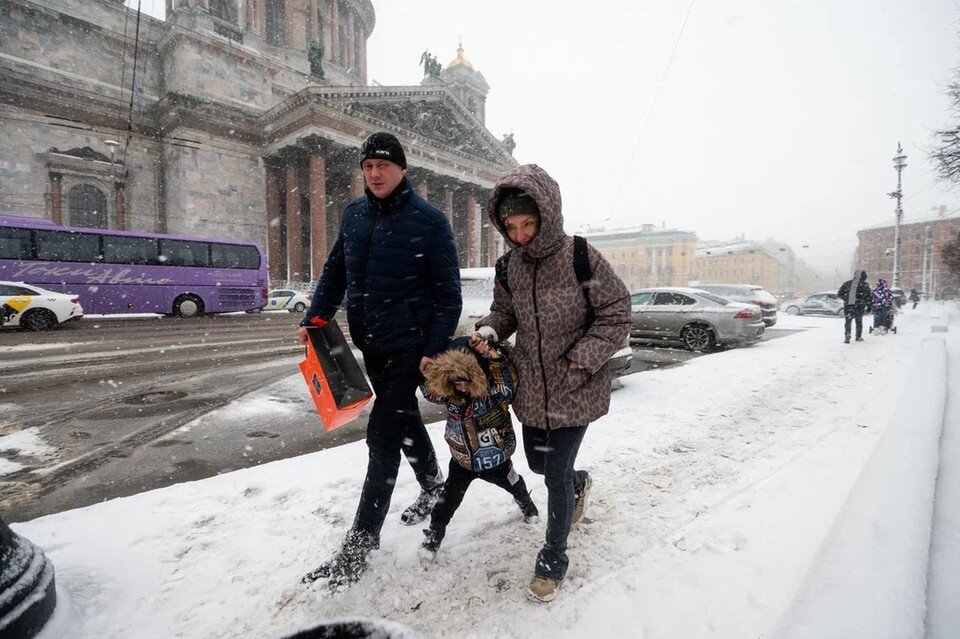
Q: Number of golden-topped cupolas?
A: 1